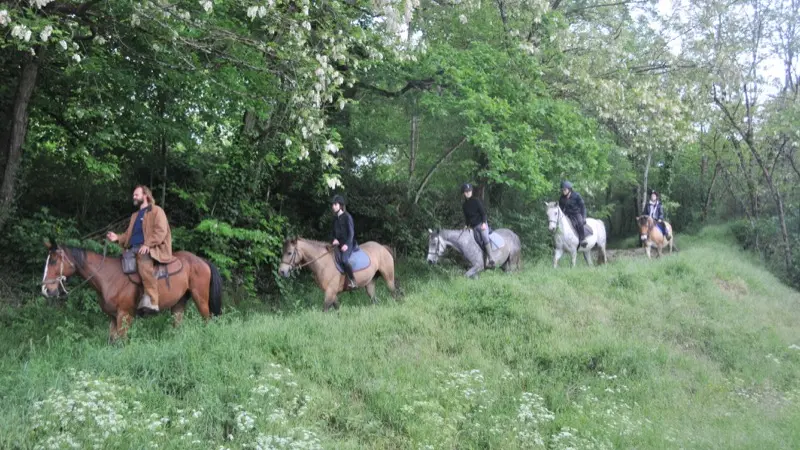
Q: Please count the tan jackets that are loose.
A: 1